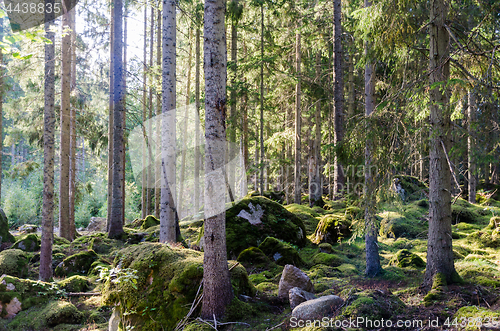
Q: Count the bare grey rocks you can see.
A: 3